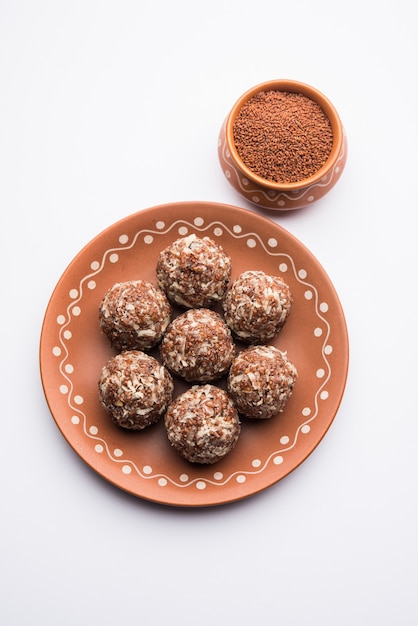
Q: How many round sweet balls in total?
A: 7